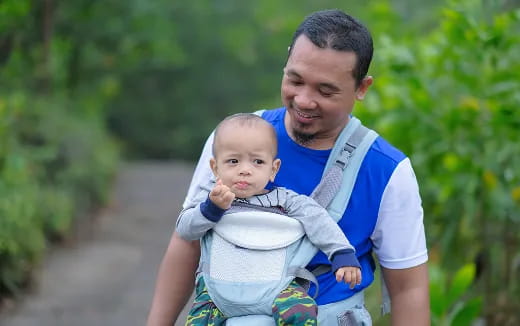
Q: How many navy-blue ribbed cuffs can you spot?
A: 2